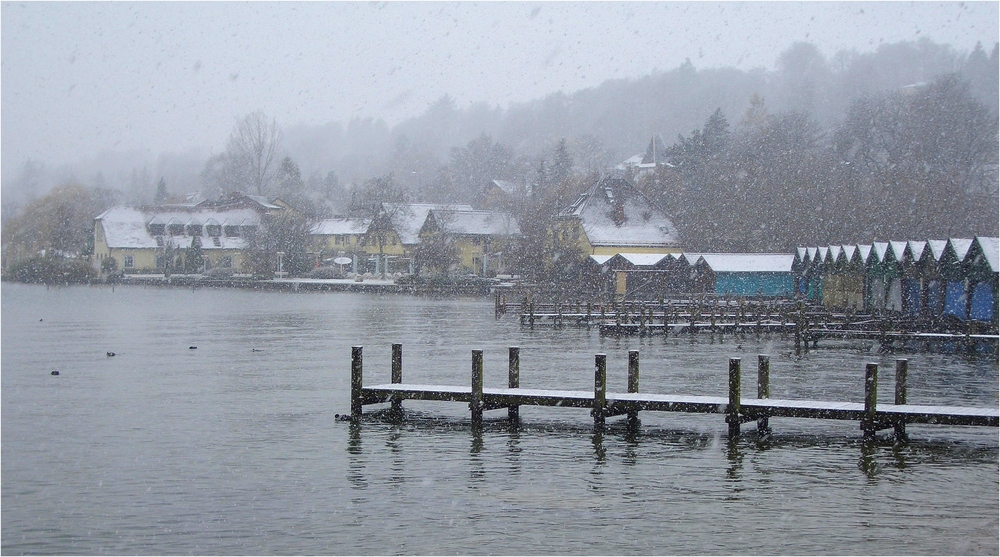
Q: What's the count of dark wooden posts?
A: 10